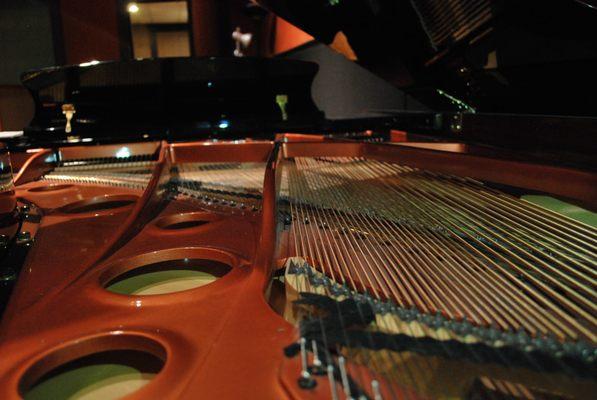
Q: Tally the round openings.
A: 5